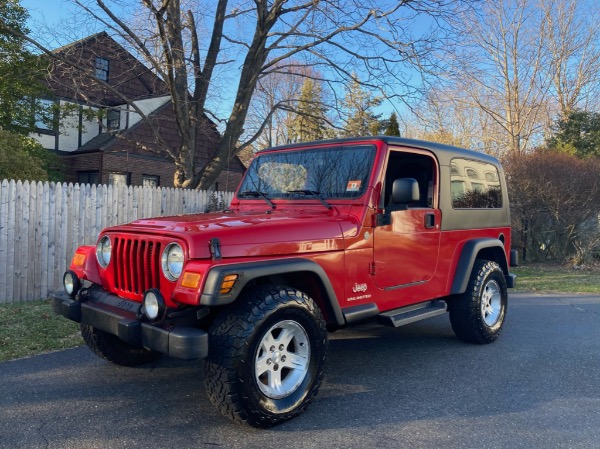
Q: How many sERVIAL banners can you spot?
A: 0